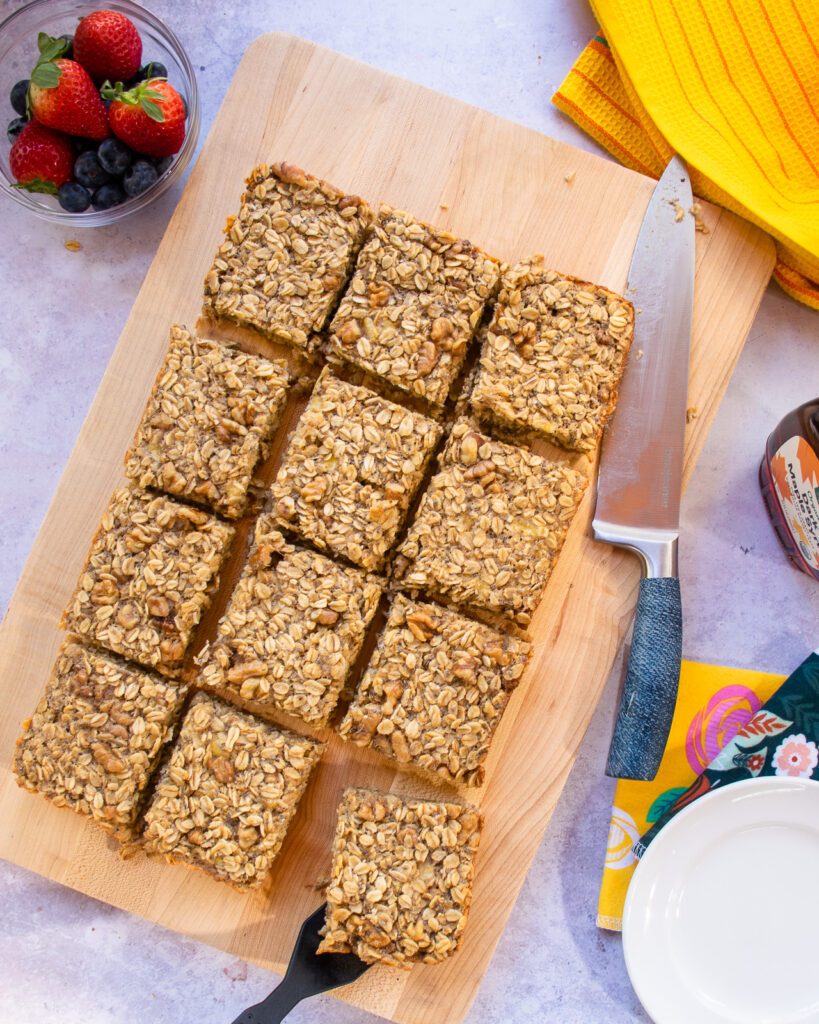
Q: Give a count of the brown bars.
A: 12